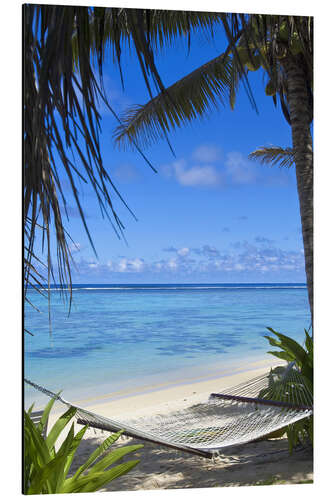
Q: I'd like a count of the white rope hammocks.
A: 1